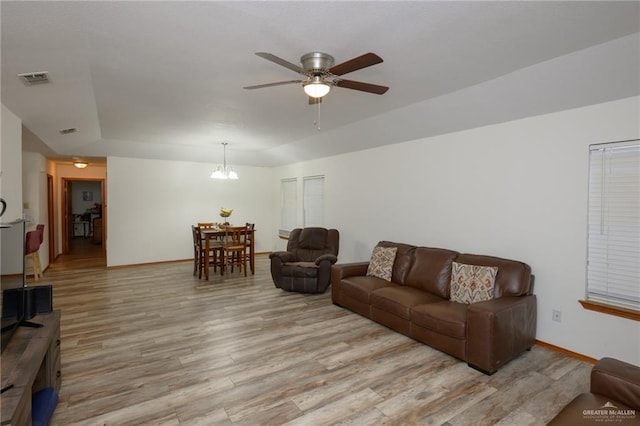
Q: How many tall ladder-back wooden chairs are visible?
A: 4